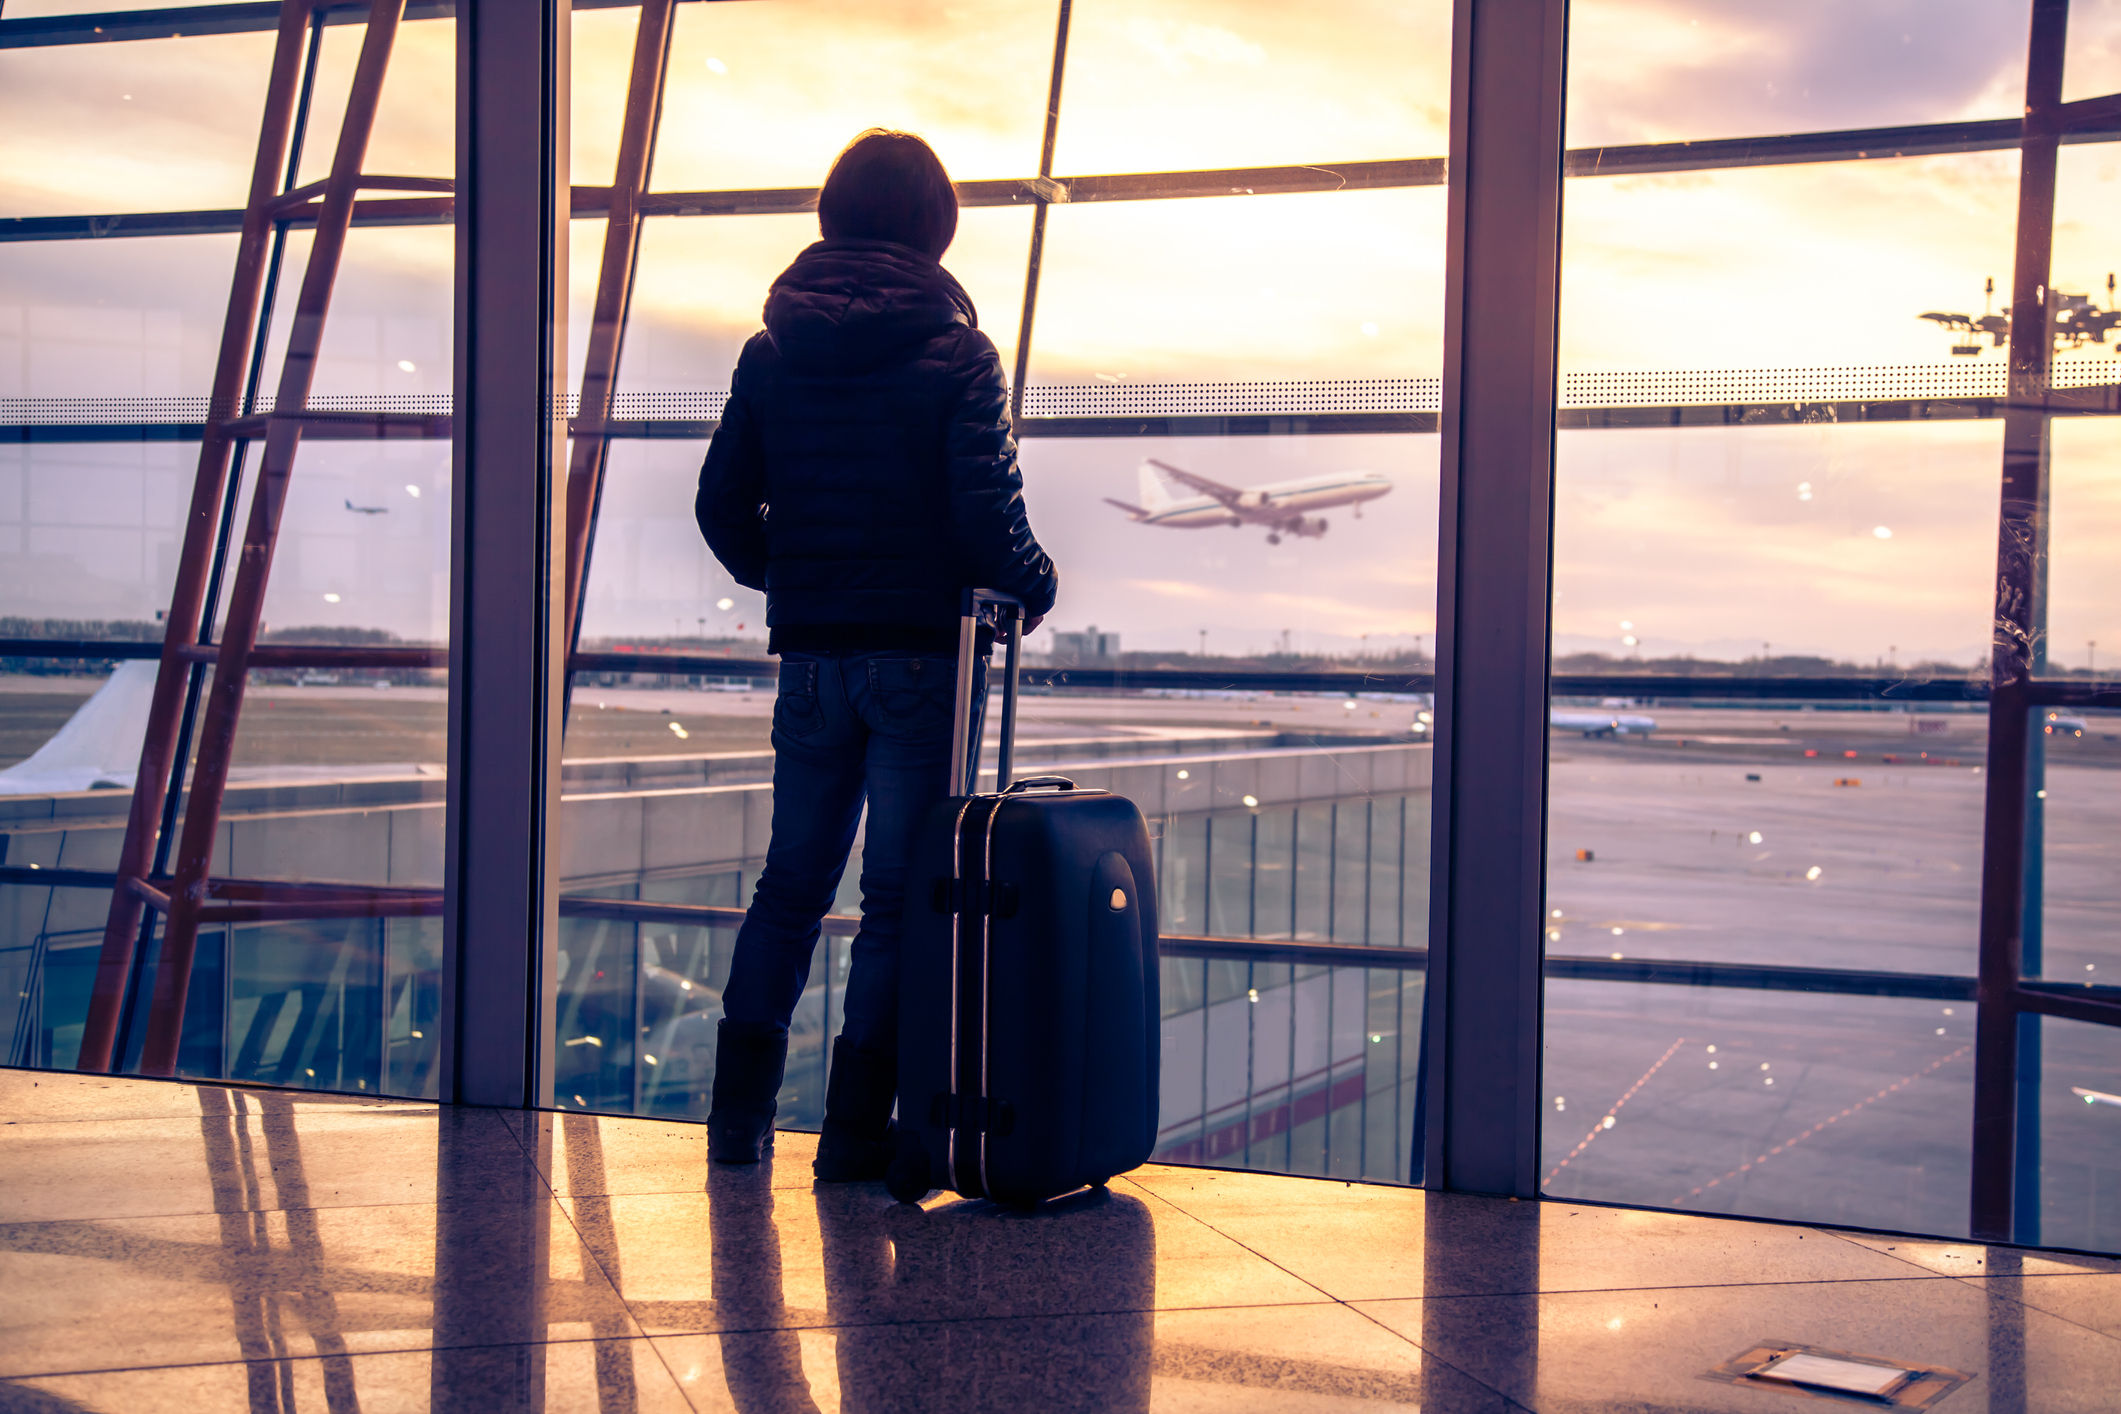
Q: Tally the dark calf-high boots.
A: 2